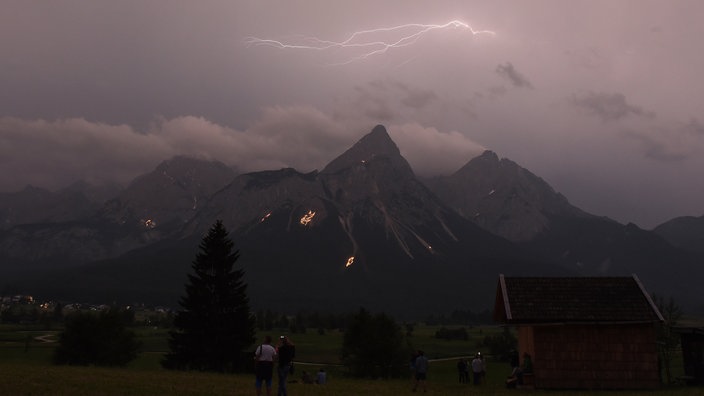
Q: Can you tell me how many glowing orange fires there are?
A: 5